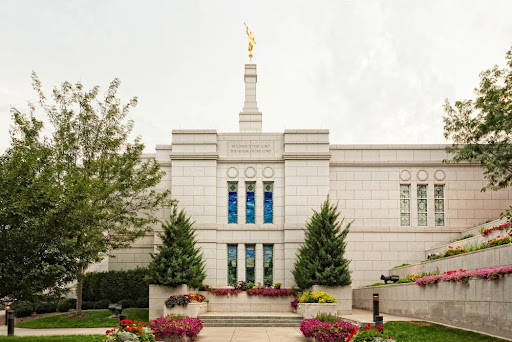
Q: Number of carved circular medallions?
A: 6